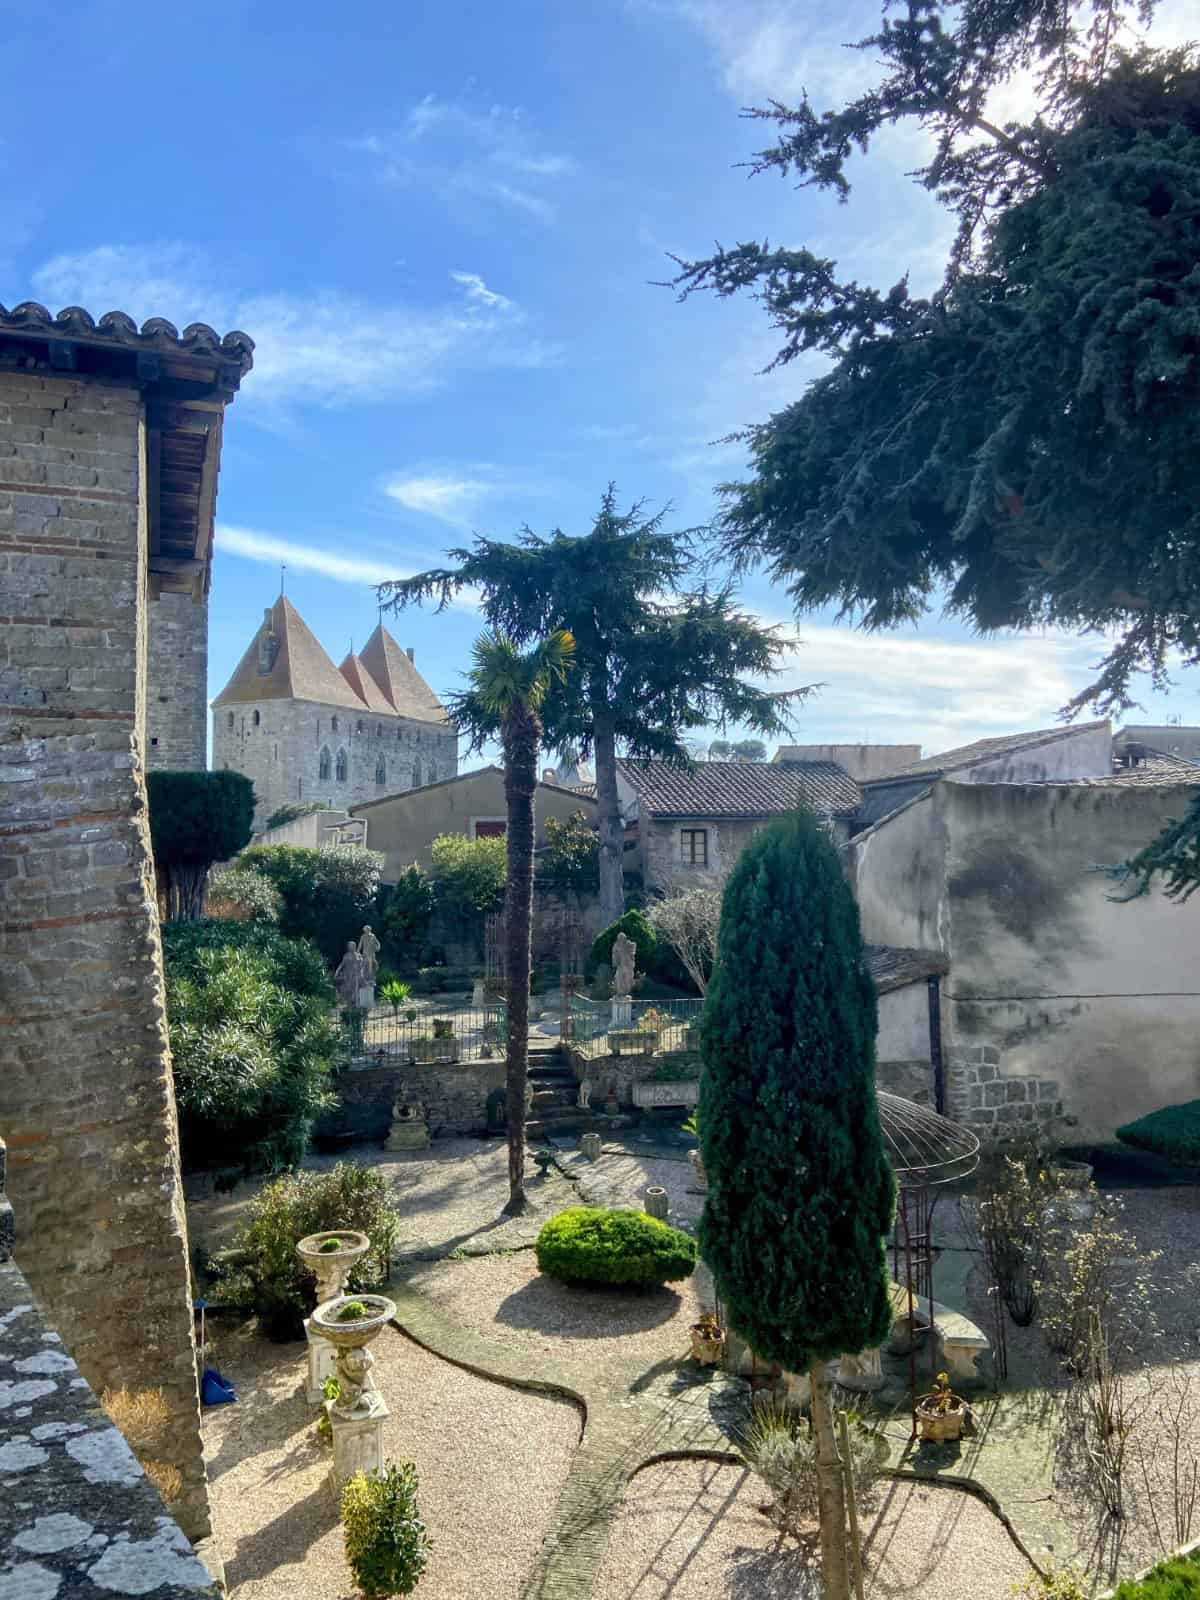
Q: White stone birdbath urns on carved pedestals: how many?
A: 2